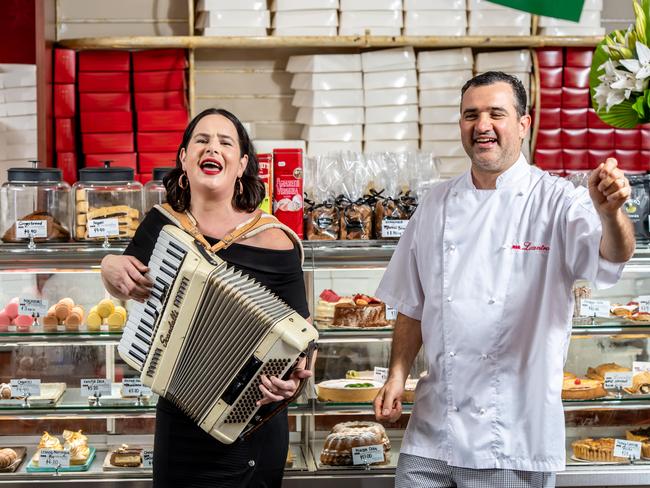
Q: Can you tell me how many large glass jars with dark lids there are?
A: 3